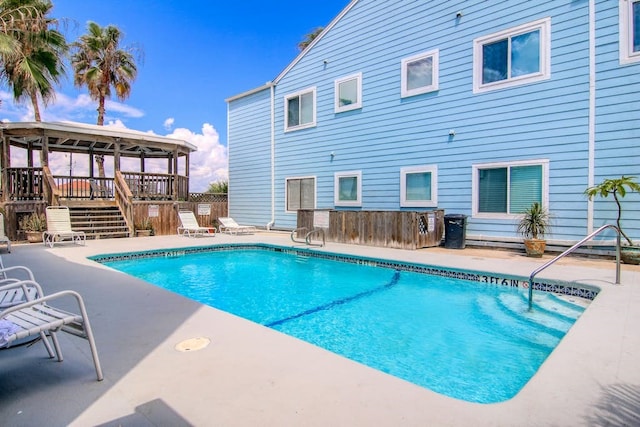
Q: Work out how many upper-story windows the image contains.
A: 5